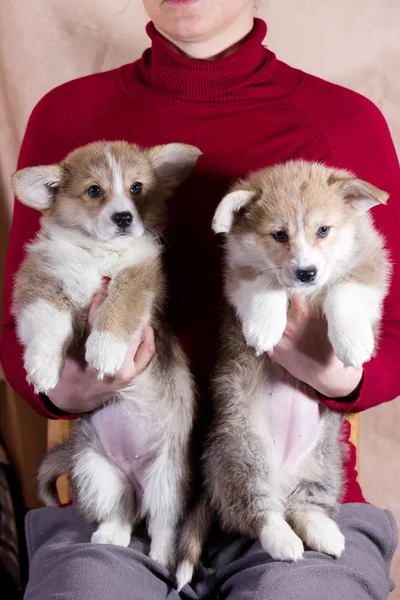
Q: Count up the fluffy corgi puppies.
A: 2